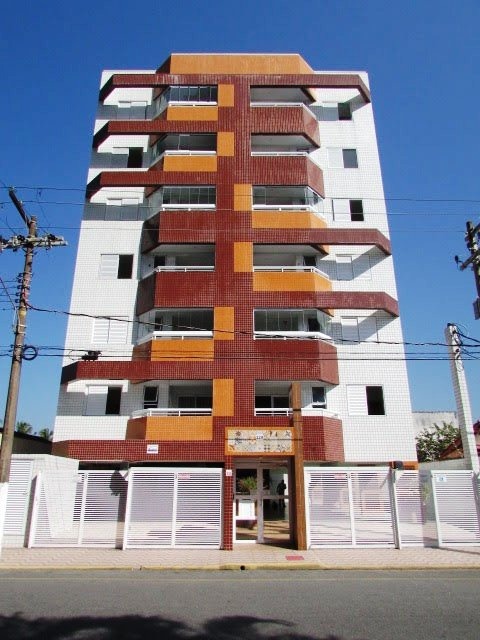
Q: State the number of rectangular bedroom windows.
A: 12